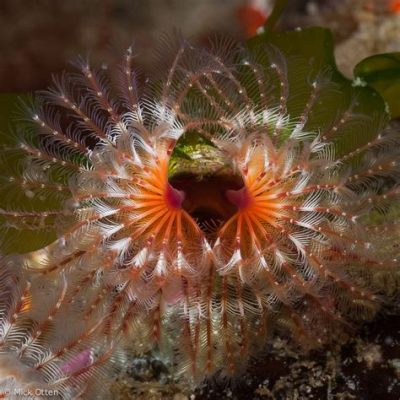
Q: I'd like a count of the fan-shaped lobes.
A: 2